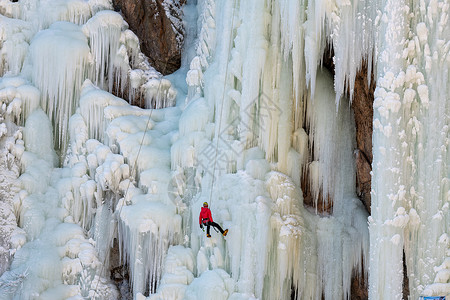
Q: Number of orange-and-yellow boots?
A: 2